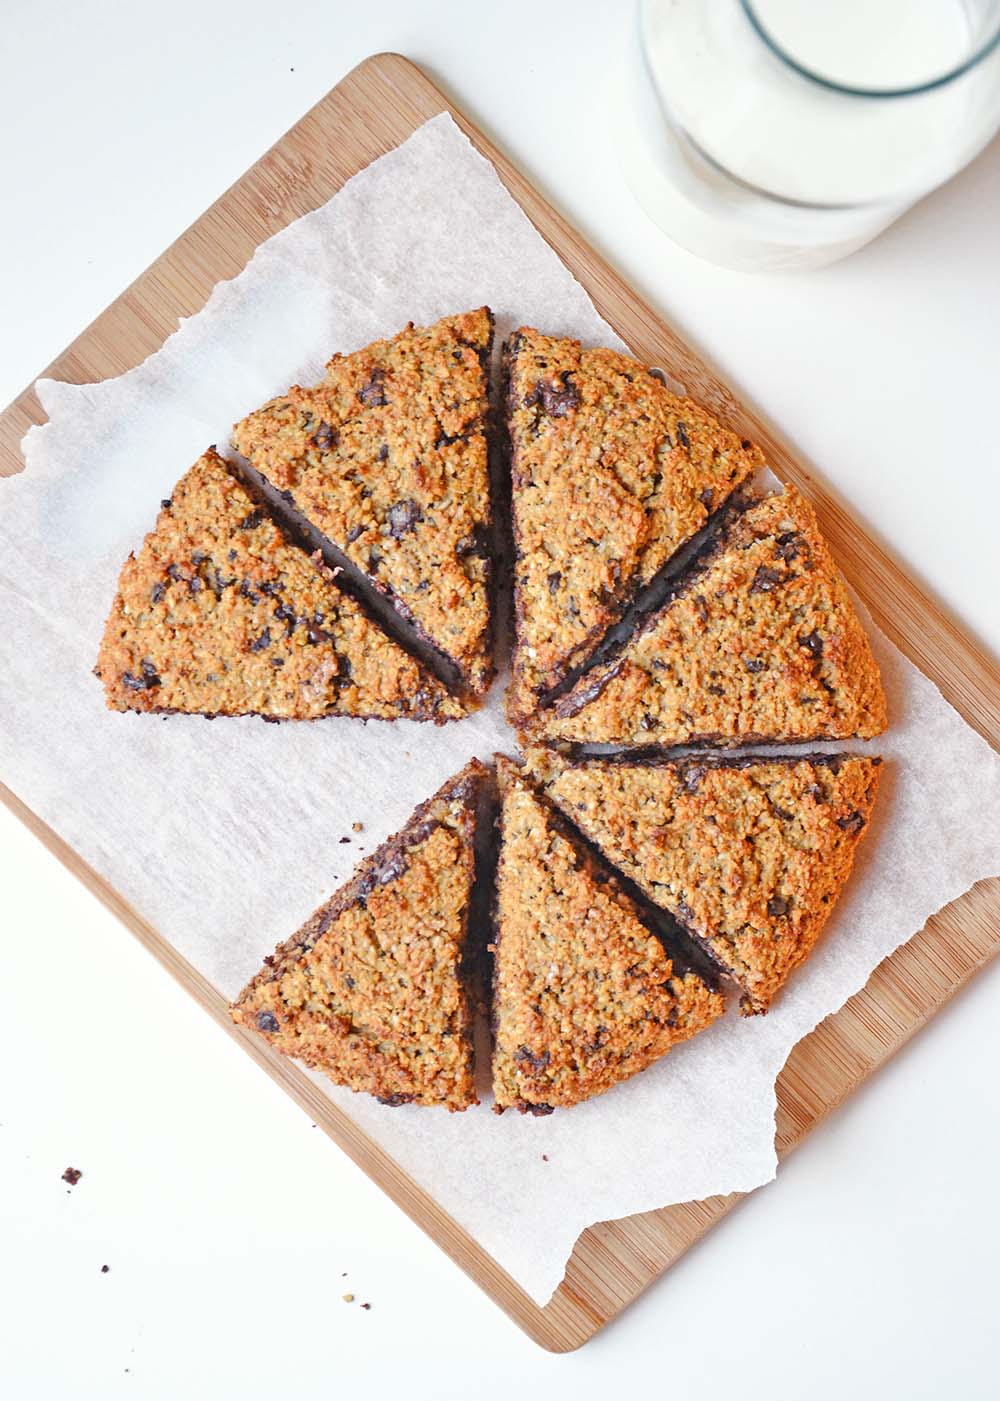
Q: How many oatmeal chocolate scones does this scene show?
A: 7